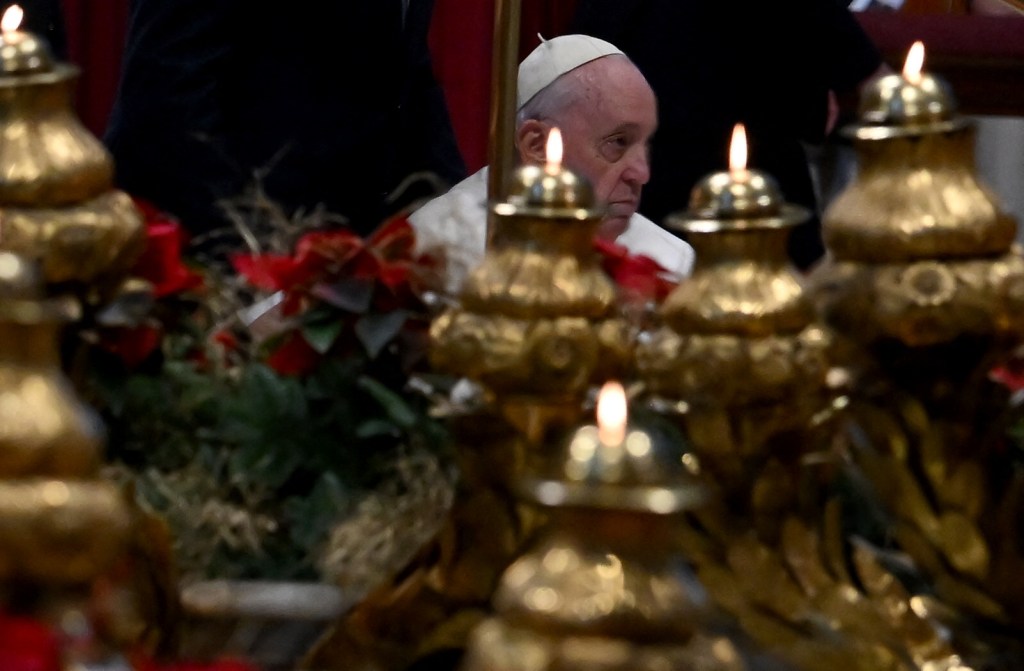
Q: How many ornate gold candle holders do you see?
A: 6